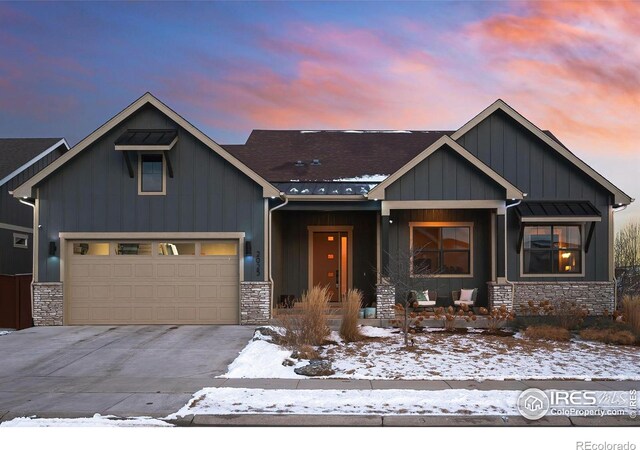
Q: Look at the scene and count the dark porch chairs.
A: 2